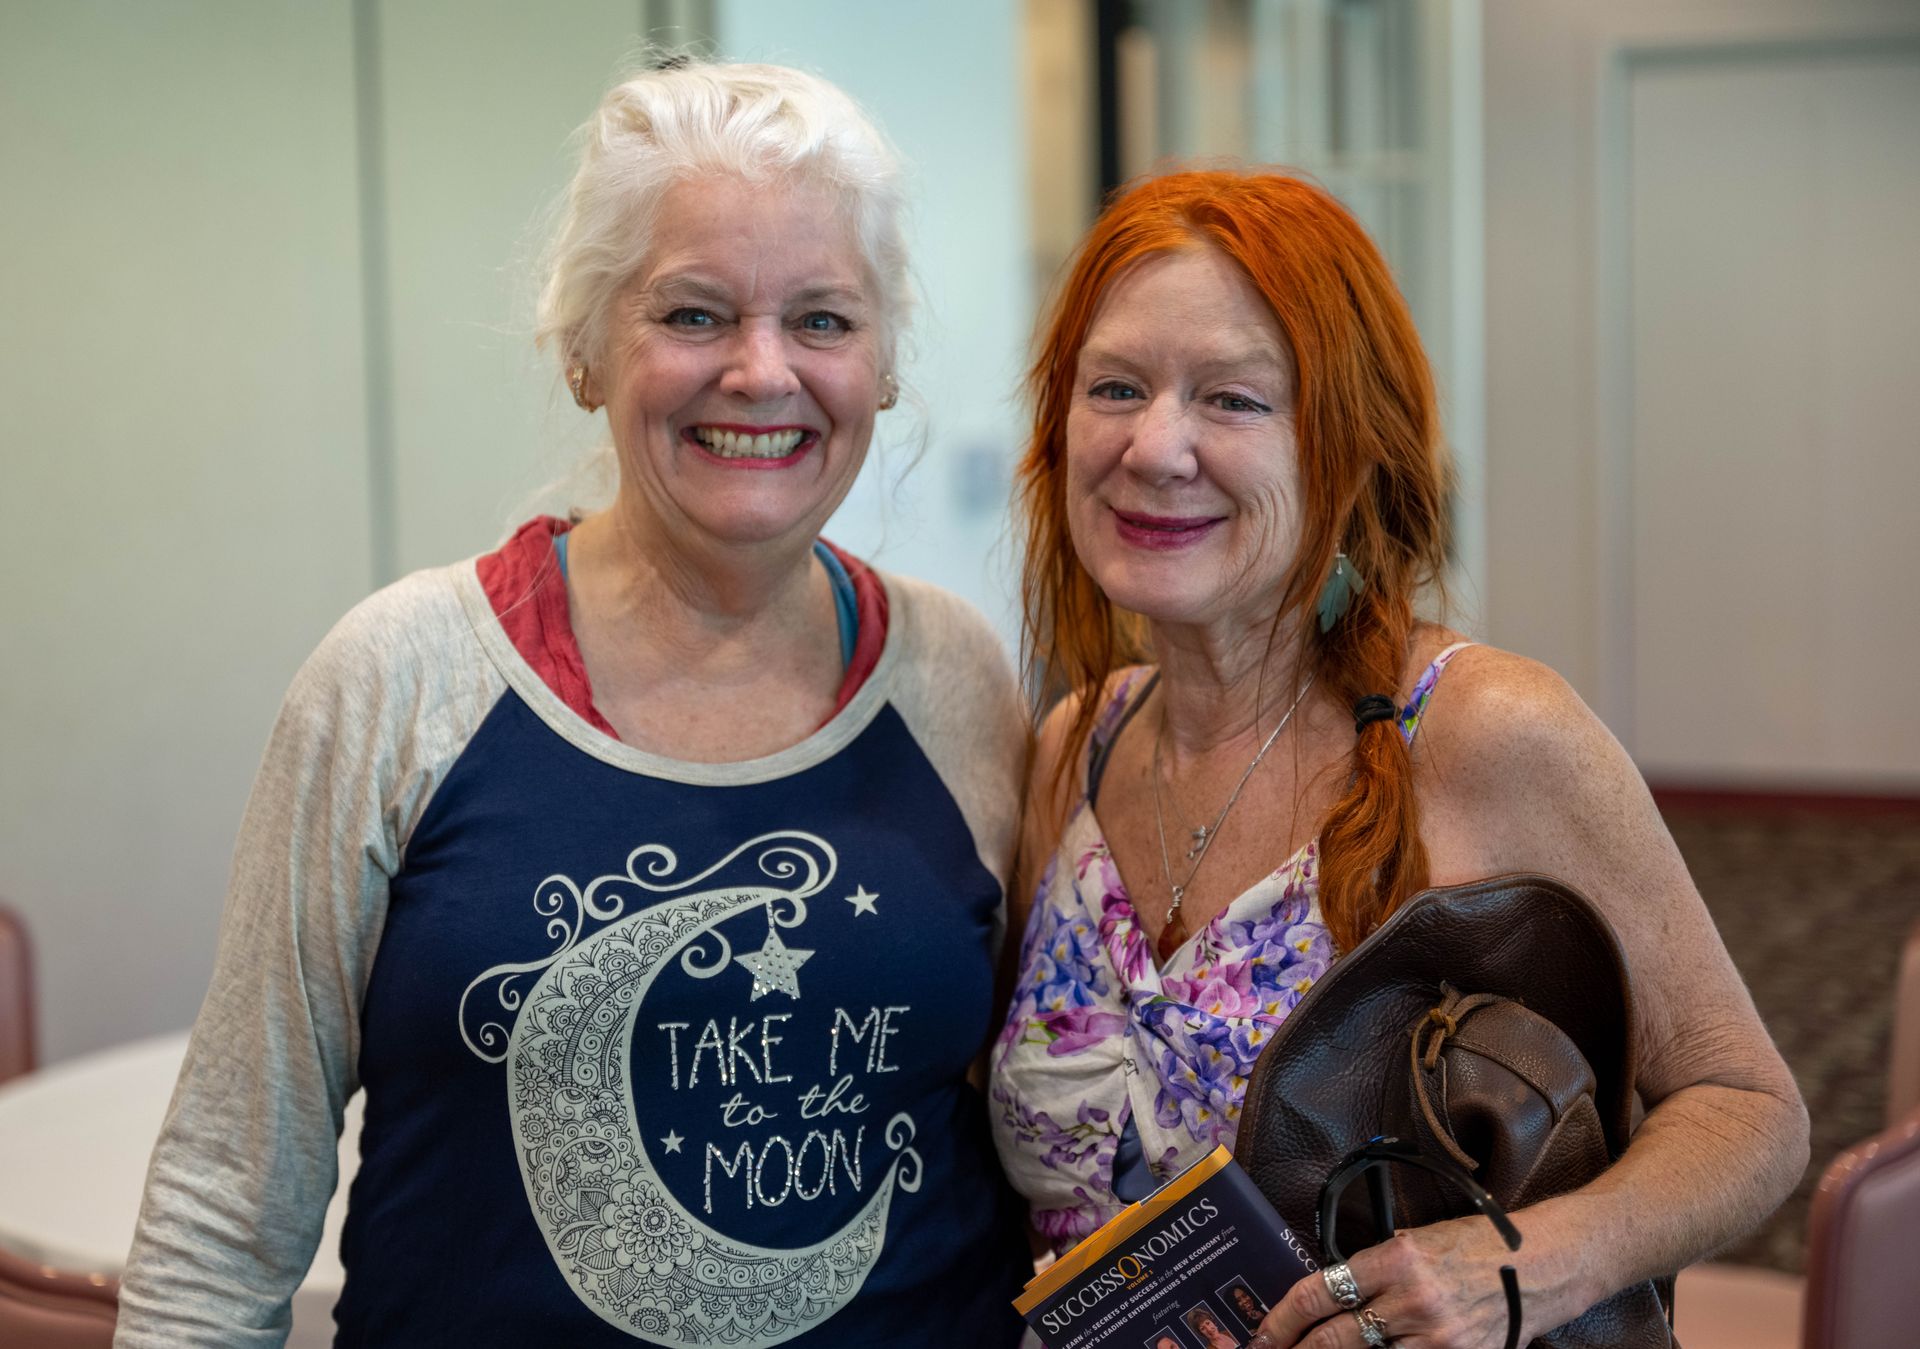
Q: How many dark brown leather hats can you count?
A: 1